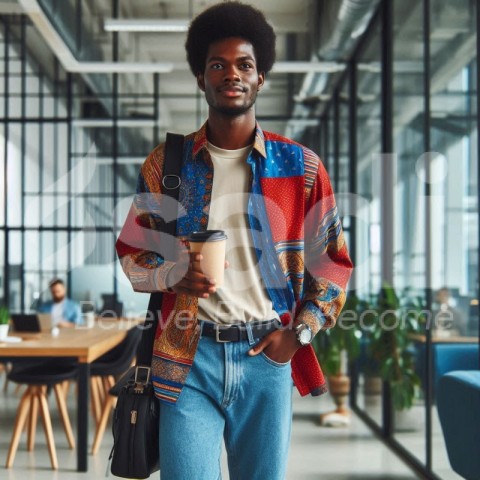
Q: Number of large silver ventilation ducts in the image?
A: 1